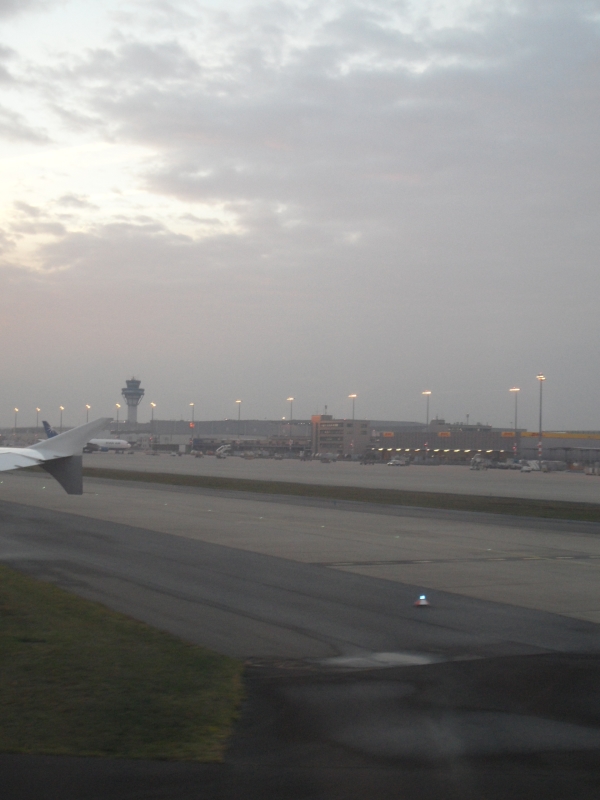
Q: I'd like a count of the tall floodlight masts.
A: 13